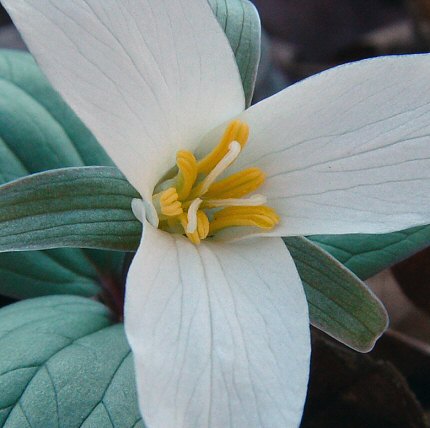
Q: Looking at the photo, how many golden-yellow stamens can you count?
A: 6